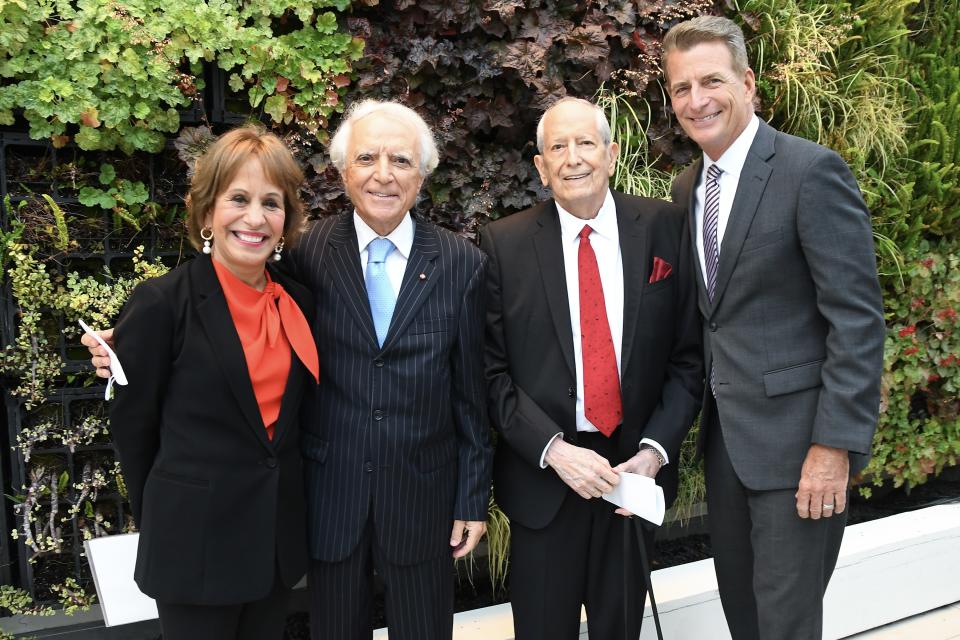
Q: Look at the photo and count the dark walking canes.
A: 1